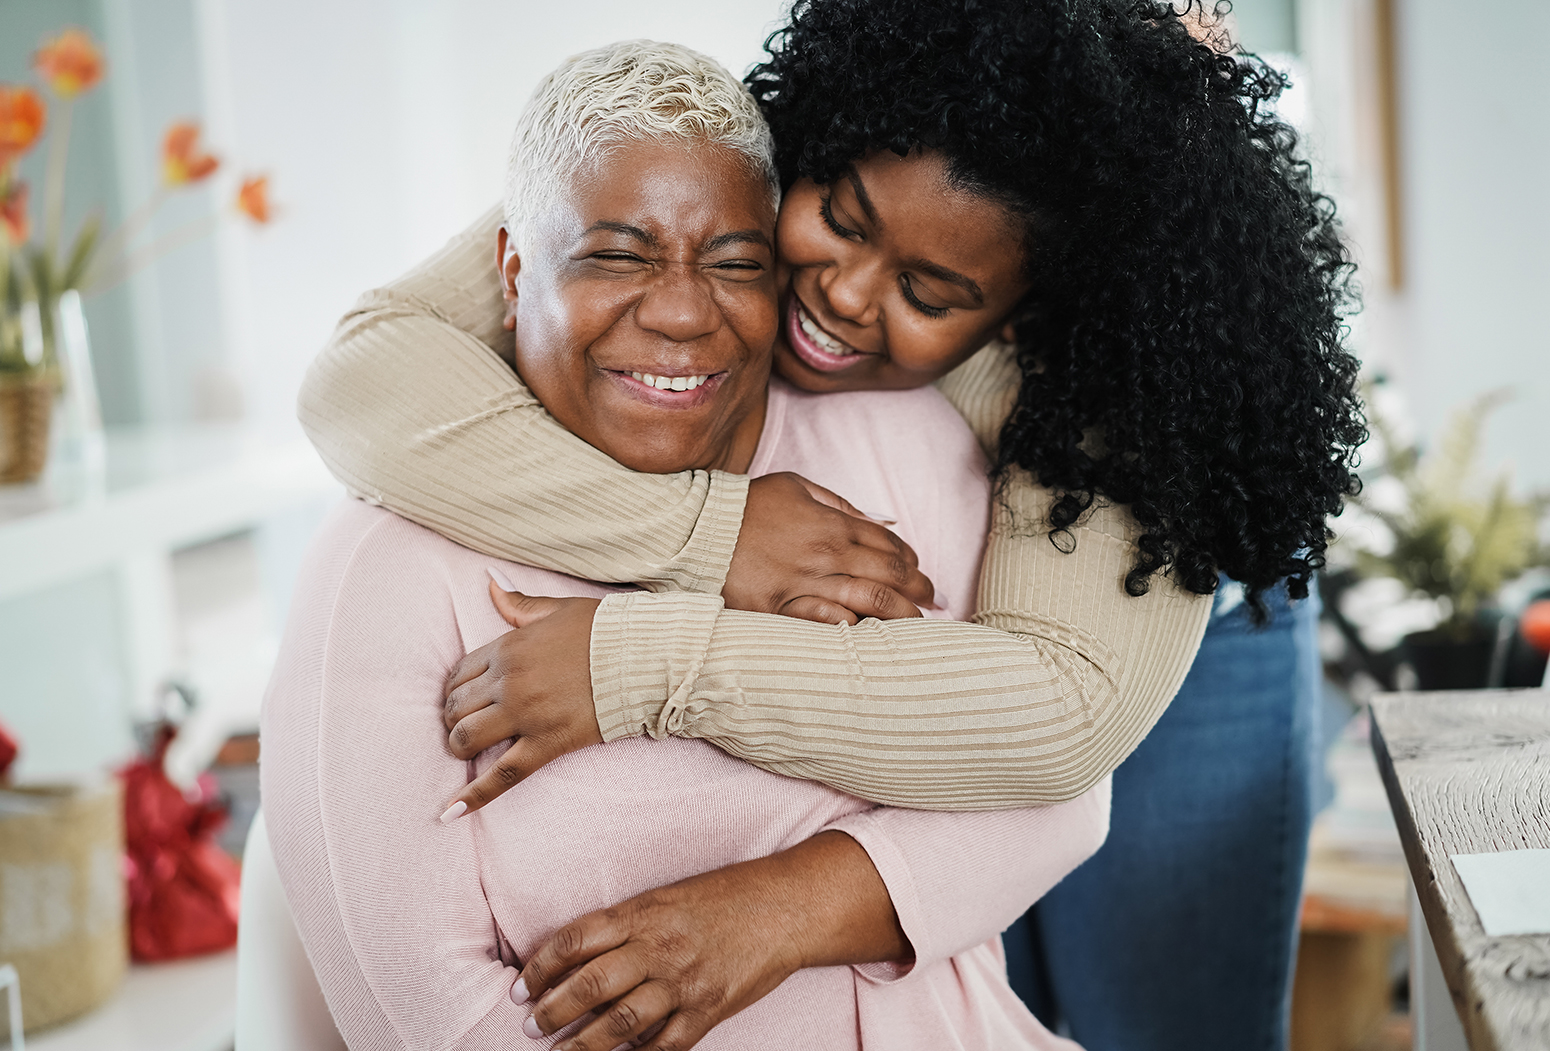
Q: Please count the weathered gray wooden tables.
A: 1